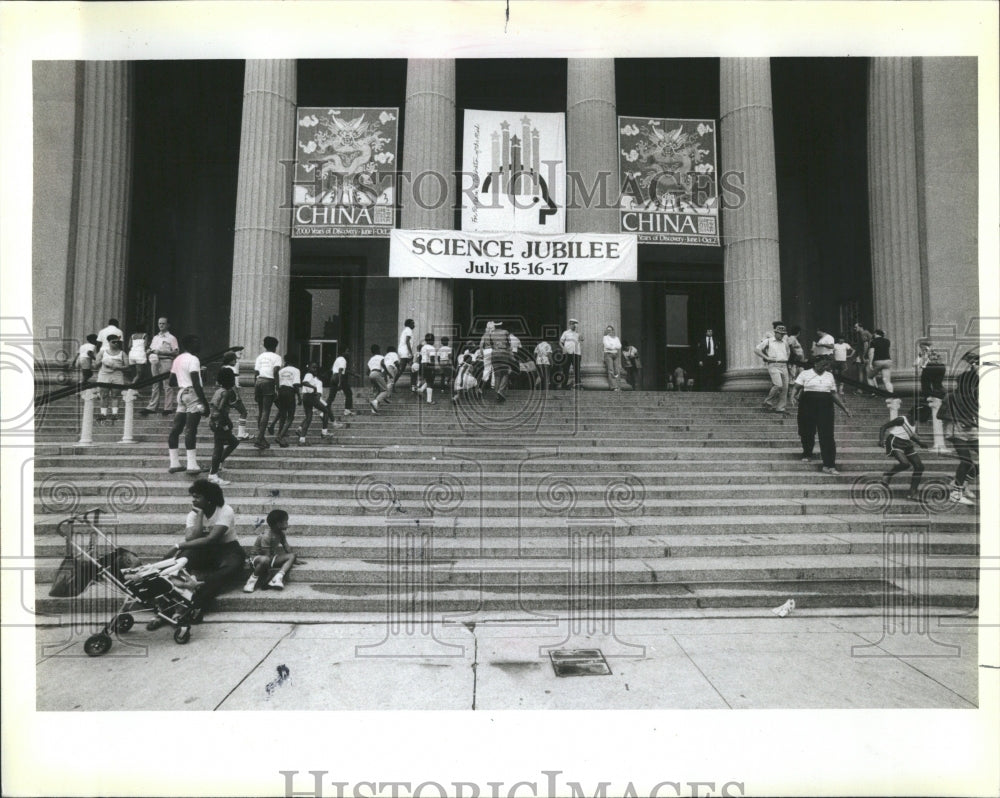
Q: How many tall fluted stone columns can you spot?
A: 6